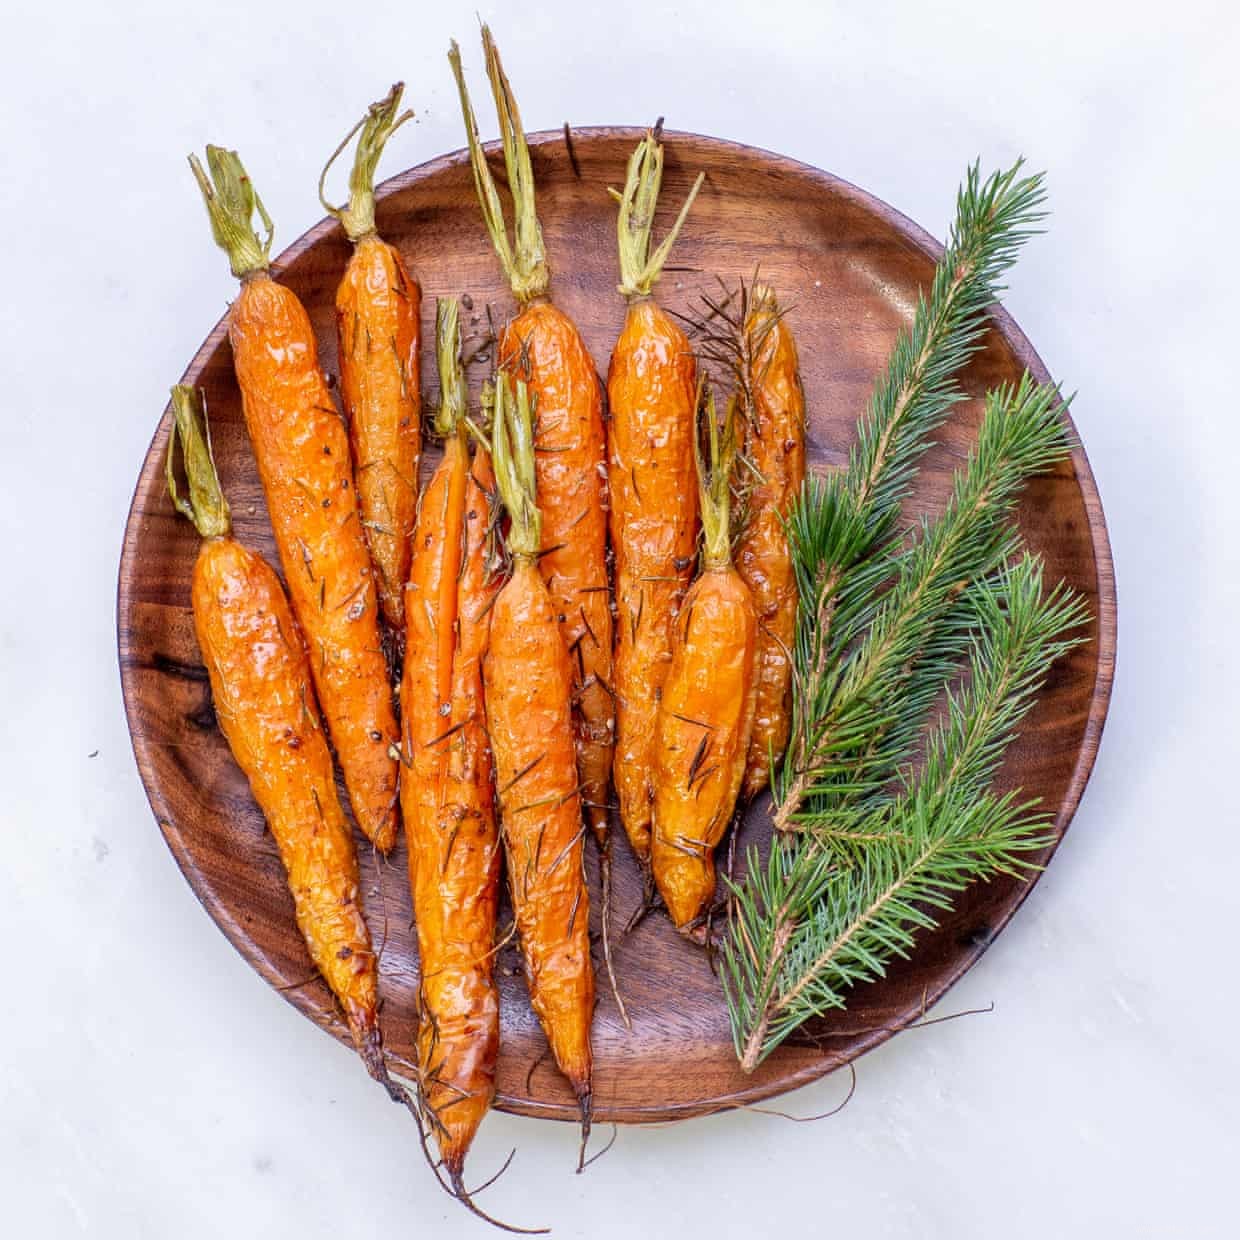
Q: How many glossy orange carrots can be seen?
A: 9